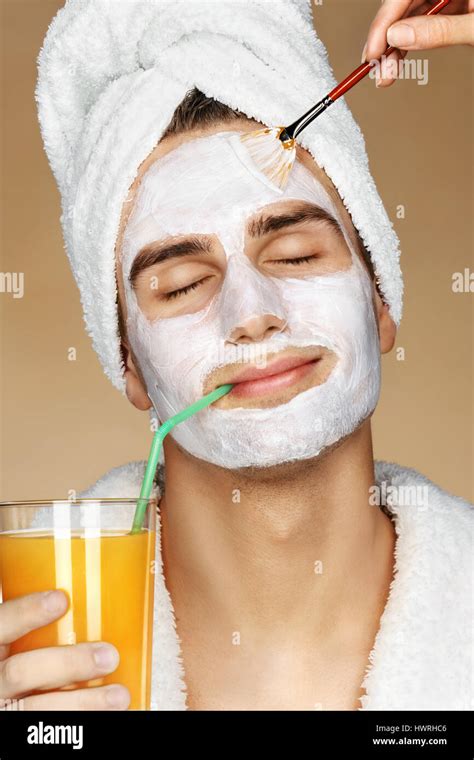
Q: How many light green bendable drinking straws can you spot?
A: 1